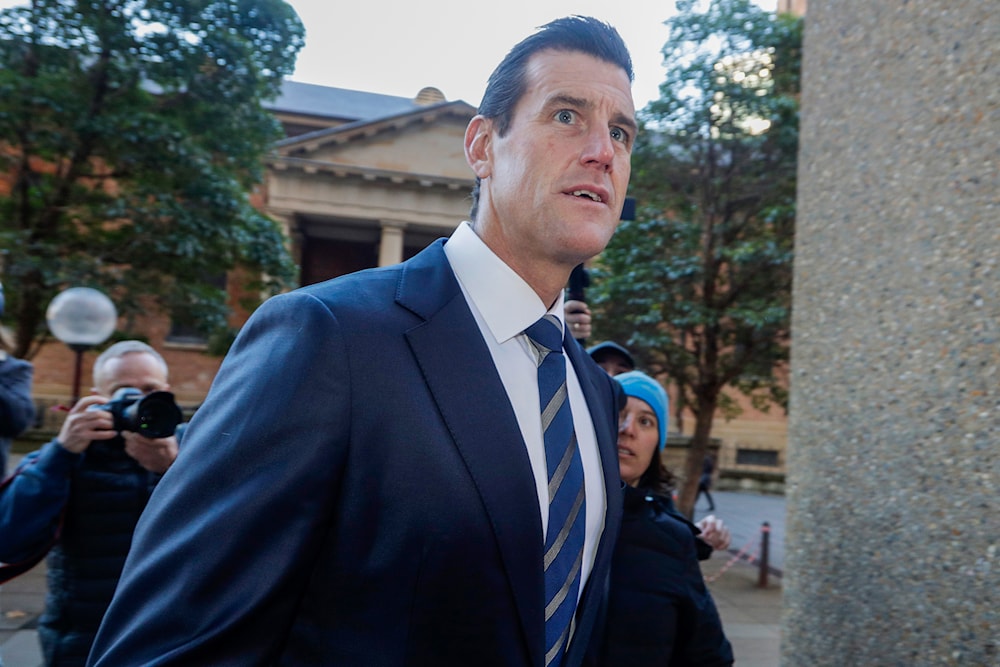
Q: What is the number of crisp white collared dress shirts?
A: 1